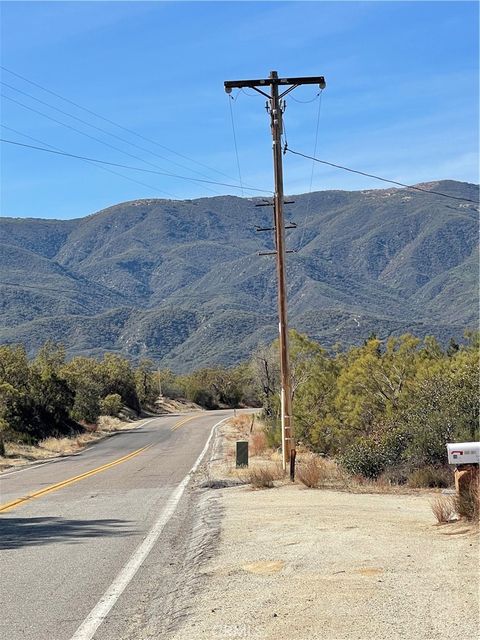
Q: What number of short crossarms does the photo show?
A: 3